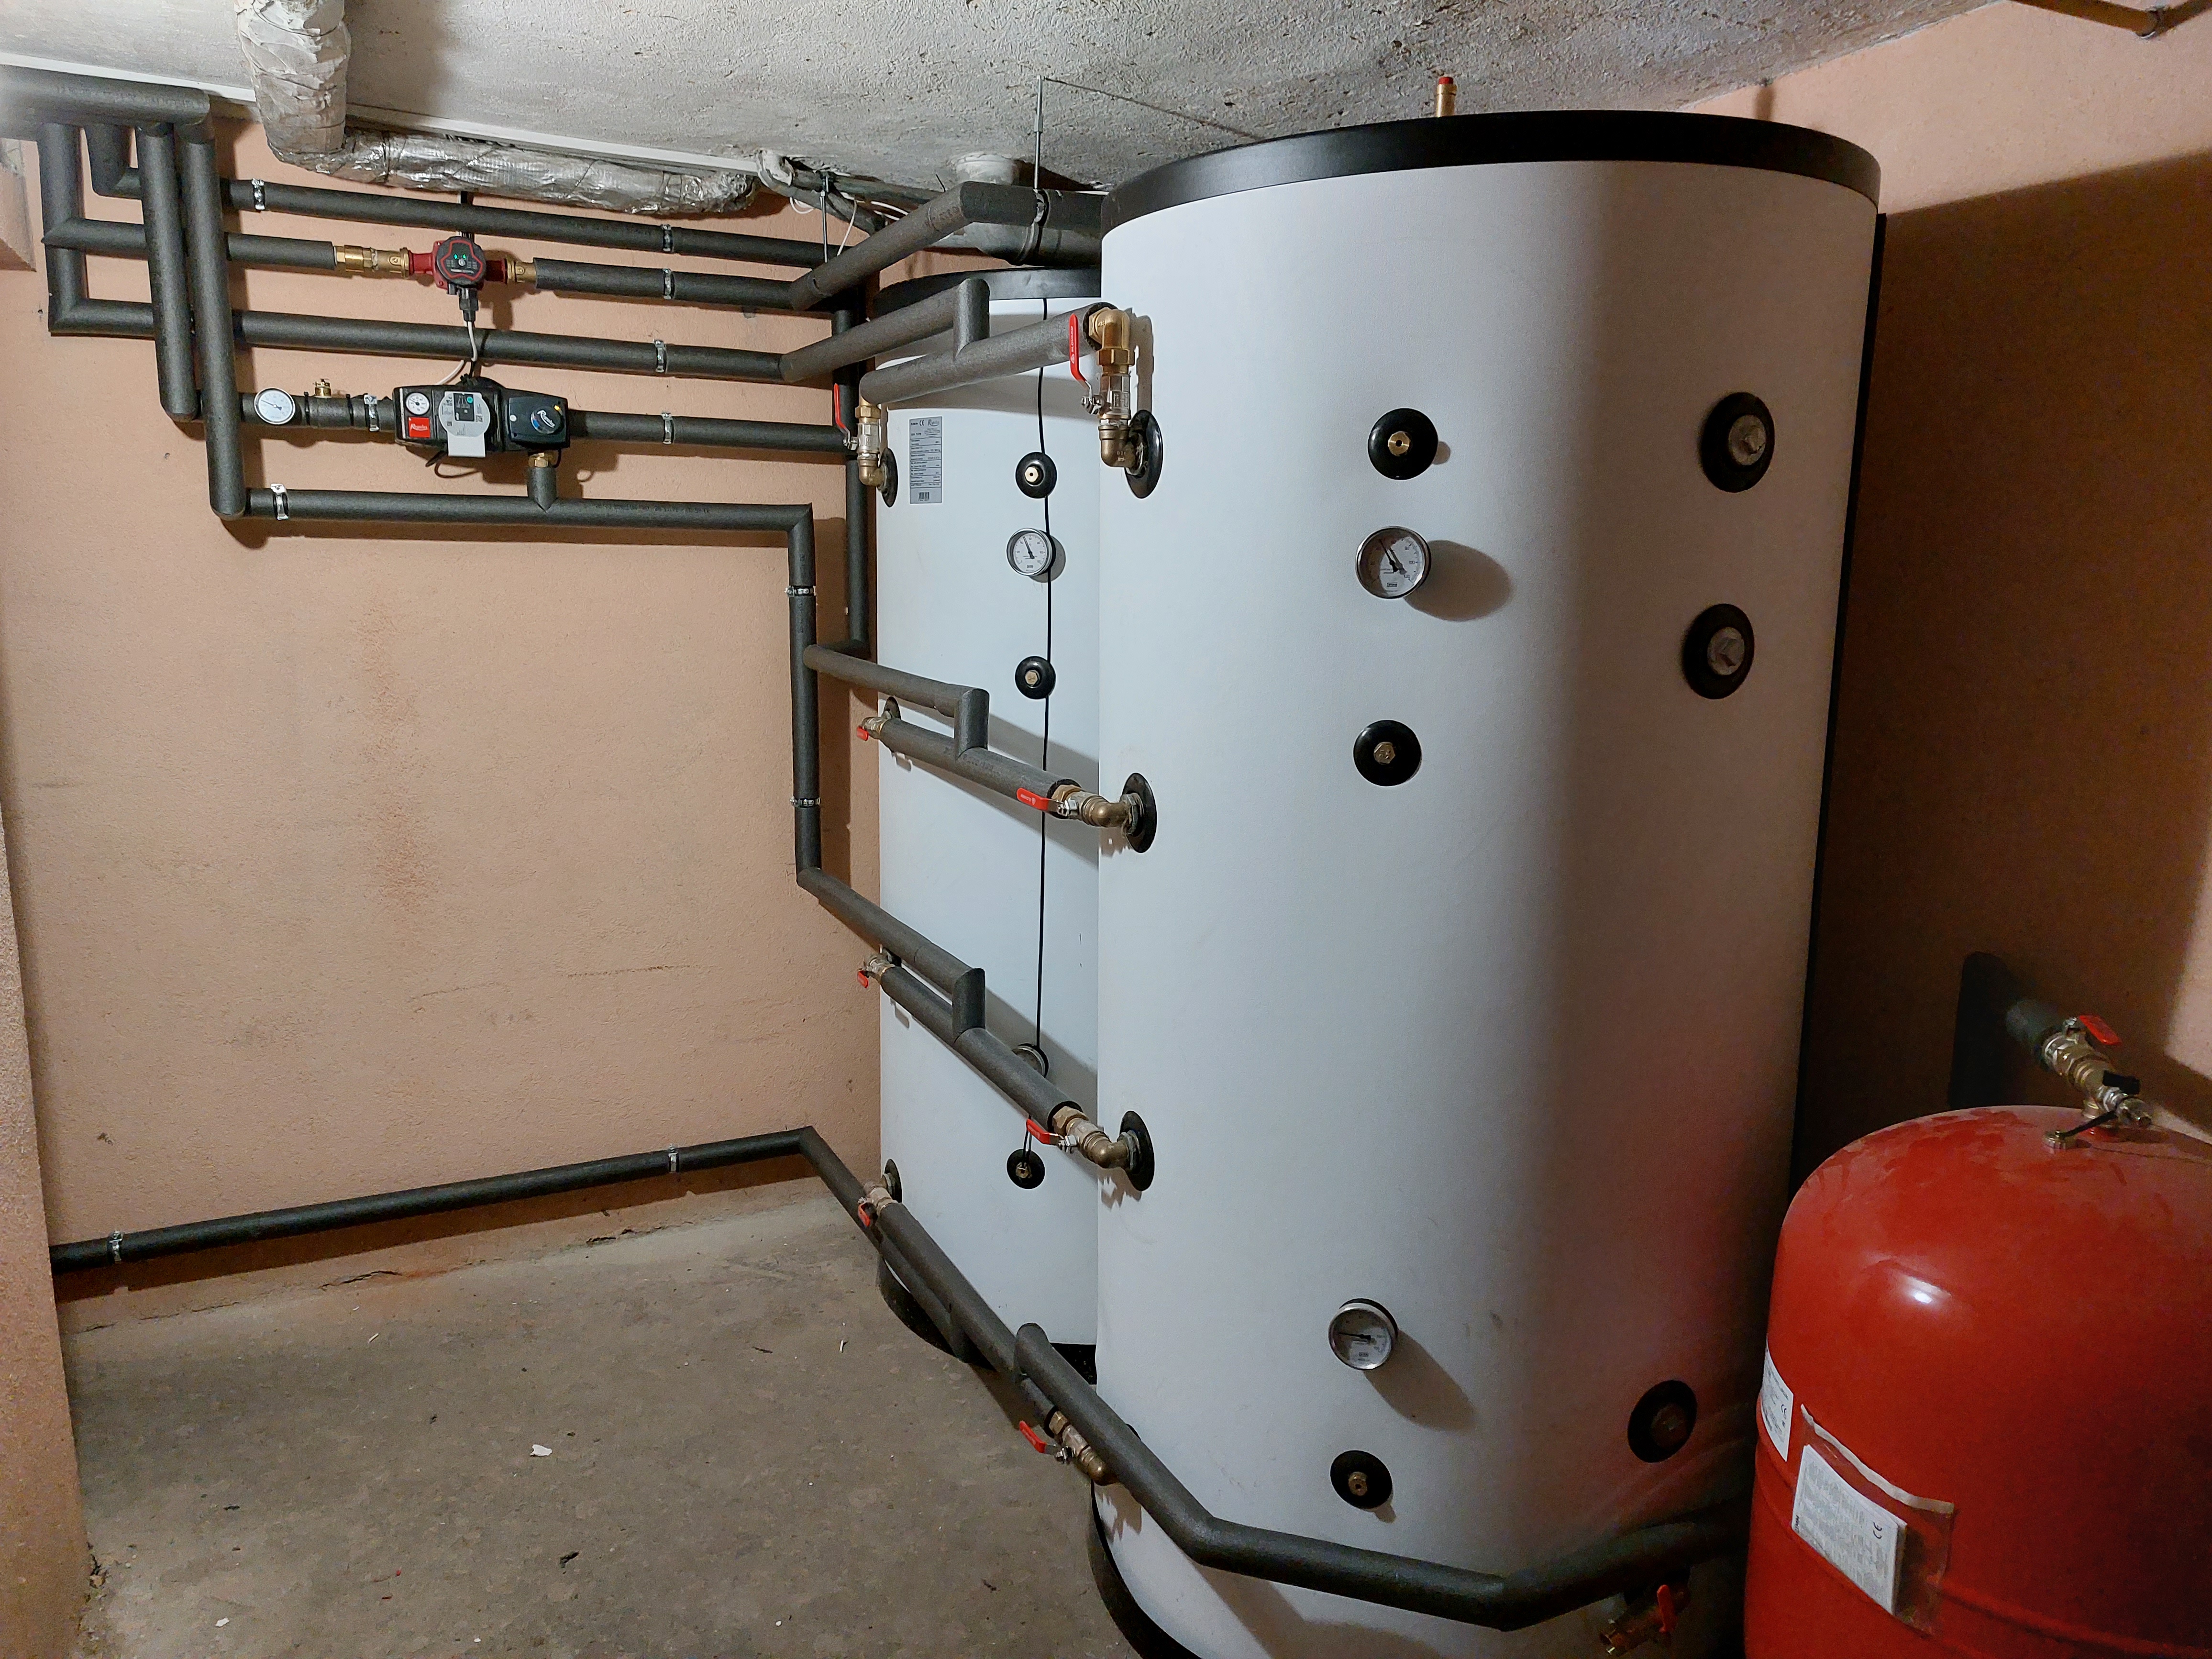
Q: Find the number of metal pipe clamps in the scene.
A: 12